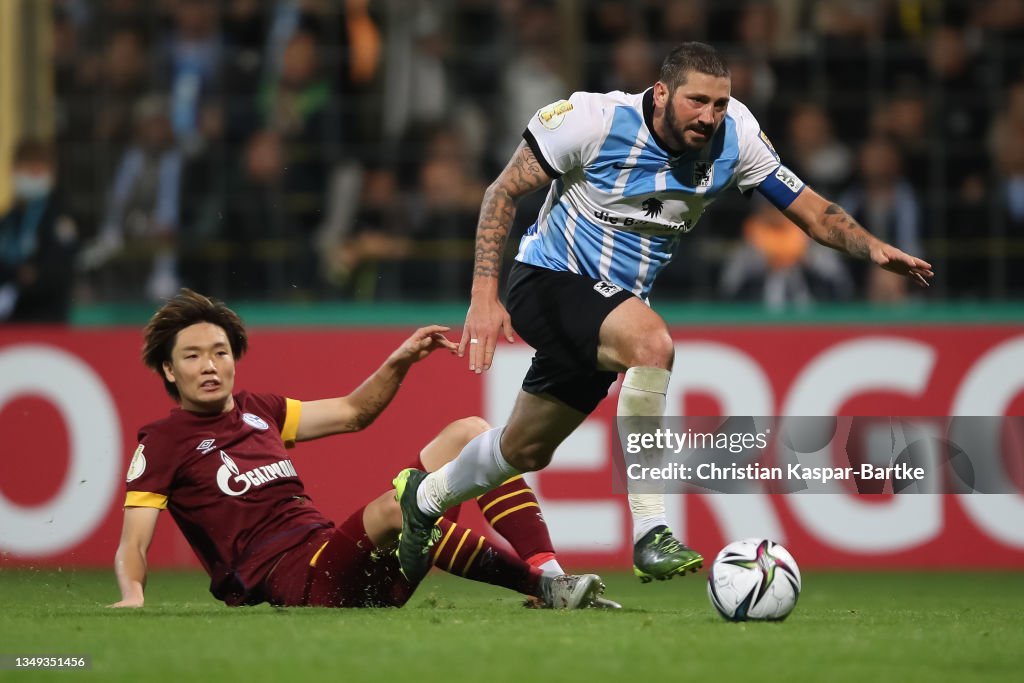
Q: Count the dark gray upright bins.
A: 0